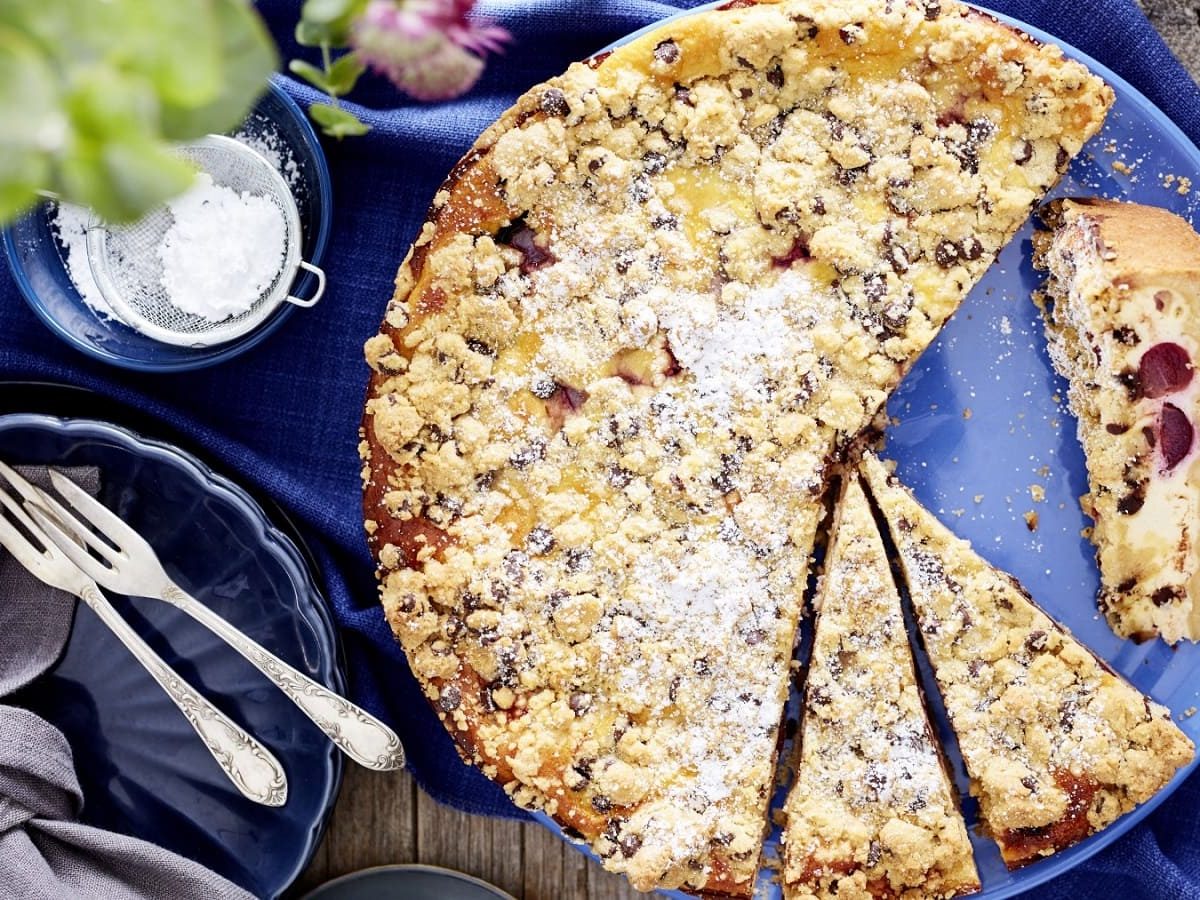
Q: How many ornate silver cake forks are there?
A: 2